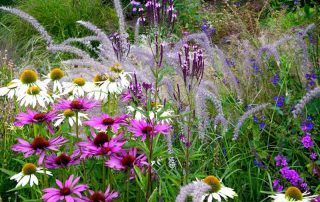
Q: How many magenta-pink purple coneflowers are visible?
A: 11